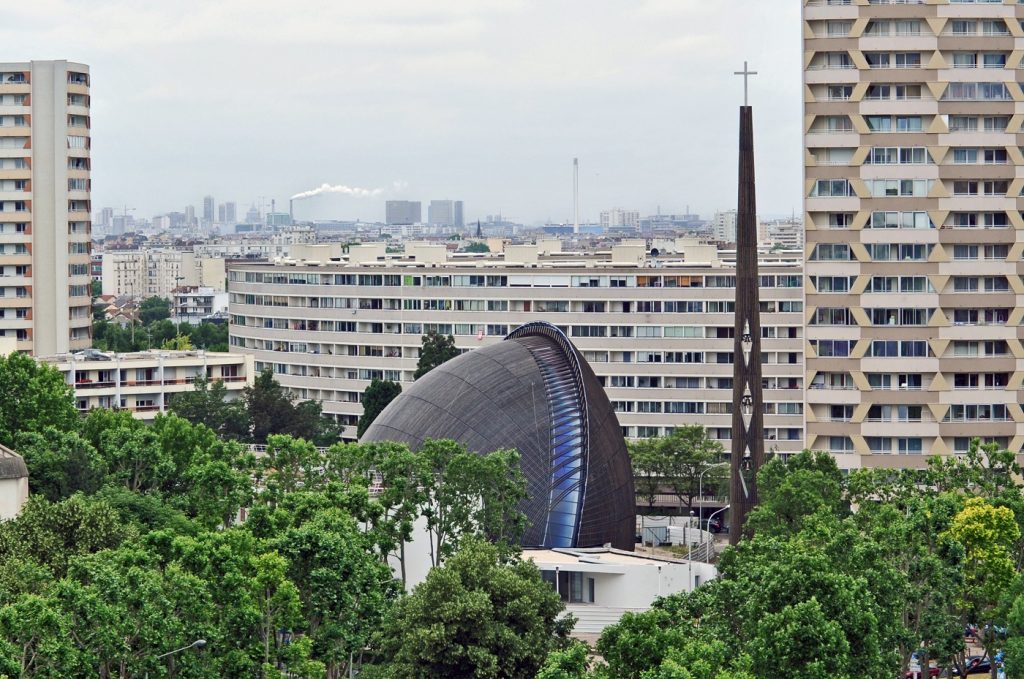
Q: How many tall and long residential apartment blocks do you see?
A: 3